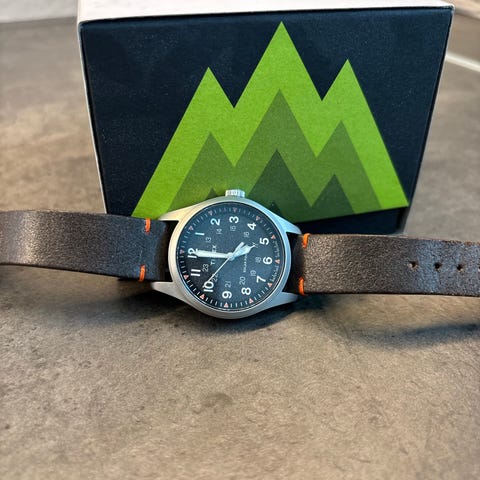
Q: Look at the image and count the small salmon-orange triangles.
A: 12